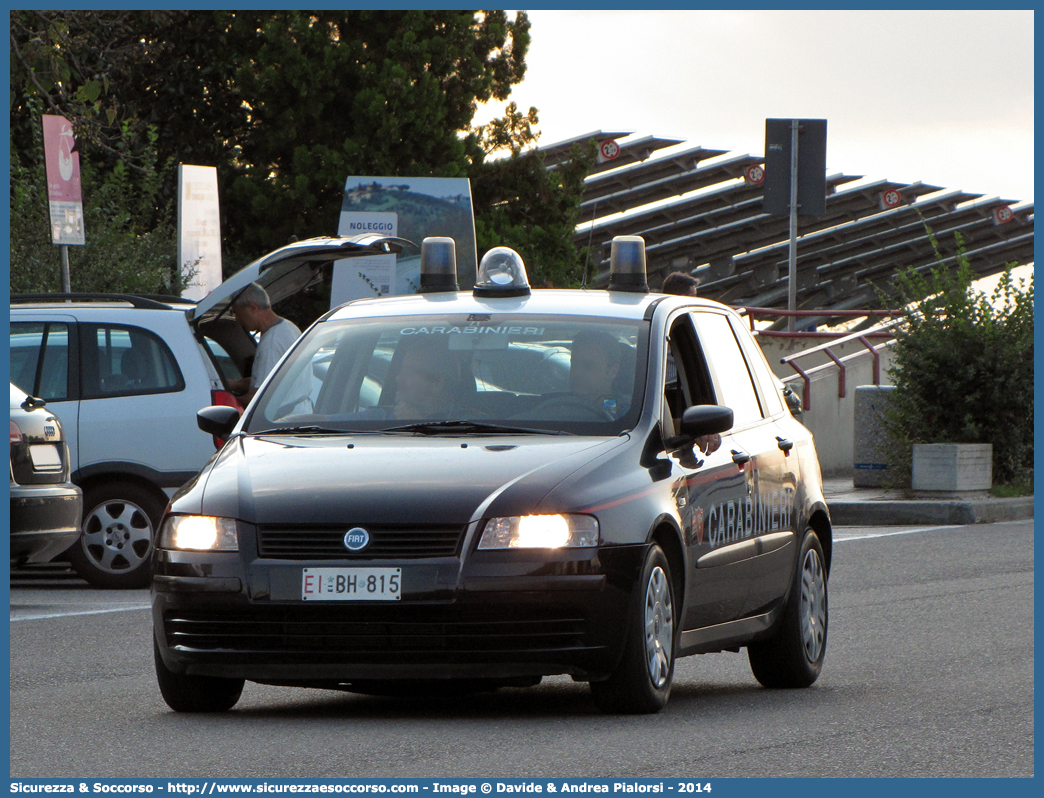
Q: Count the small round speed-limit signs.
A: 4